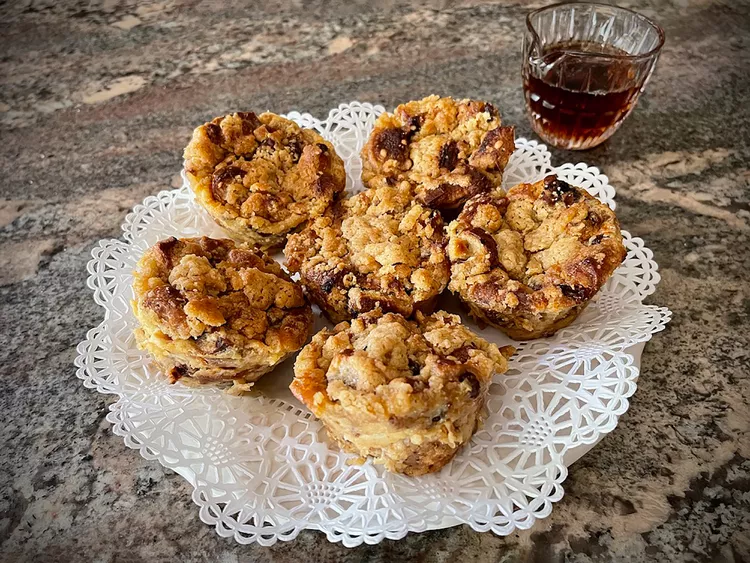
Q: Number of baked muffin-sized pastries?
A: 6